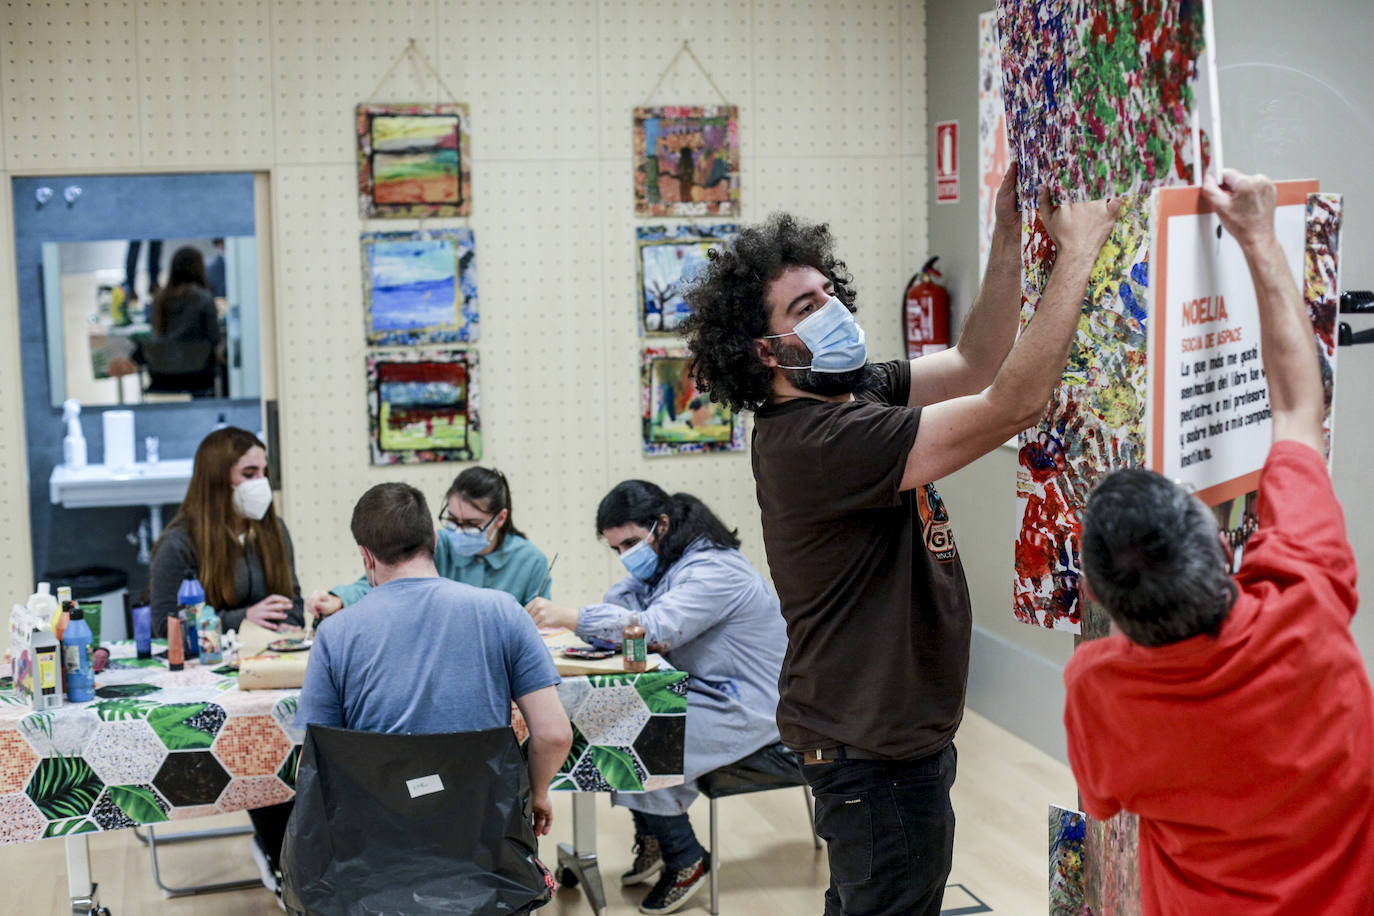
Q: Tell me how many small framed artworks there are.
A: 6